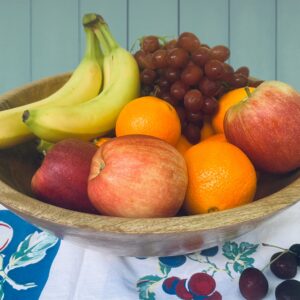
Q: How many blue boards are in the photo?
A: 7